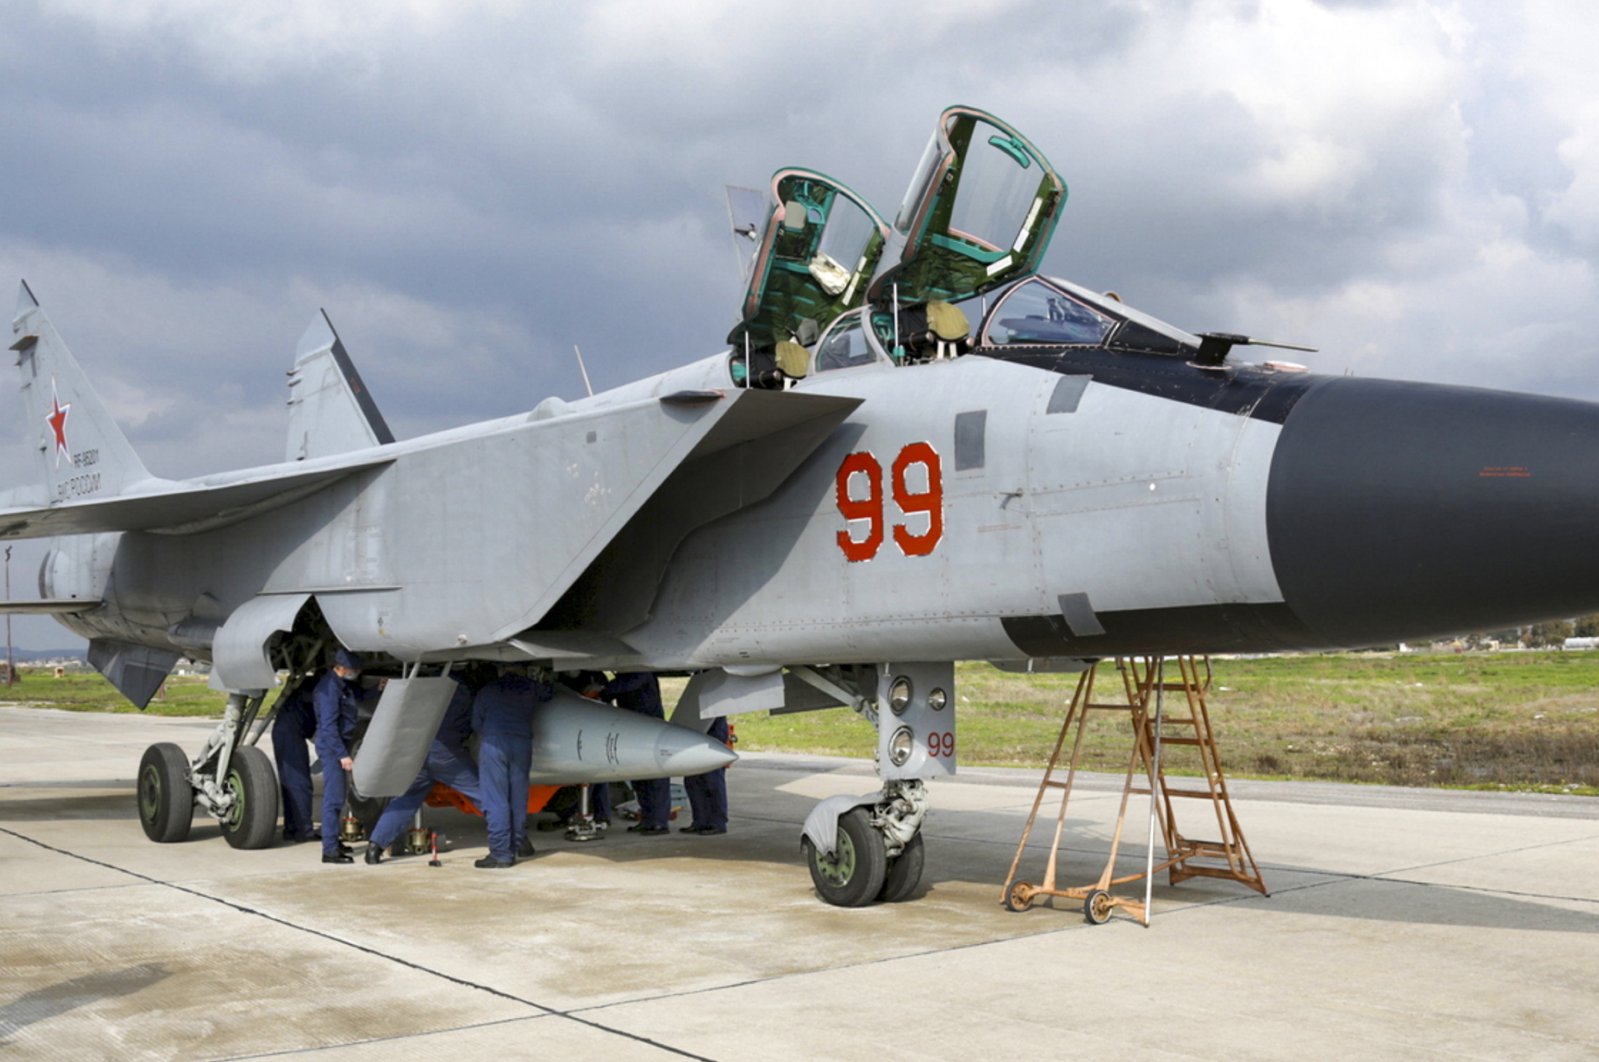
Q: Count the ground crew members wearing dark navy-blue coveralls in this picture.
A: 7